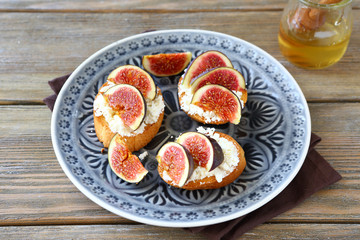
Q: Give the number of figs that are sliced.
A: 9